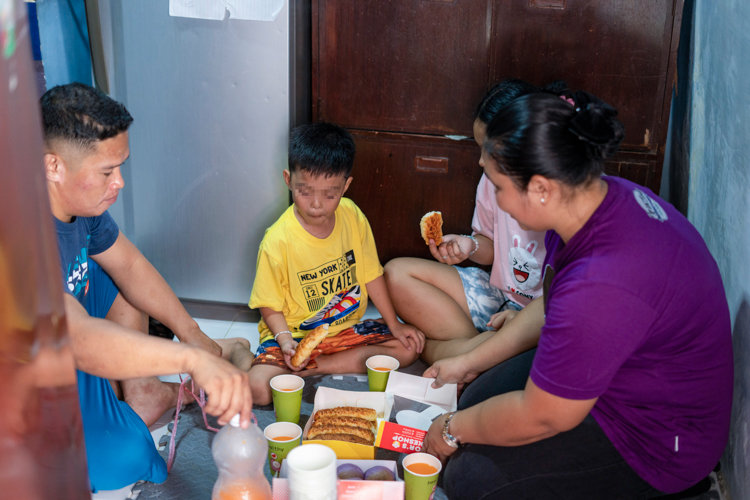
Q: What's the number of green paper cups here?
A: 4